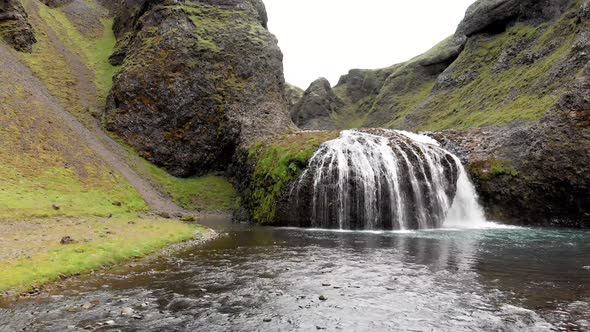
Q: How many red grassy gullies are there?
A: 0